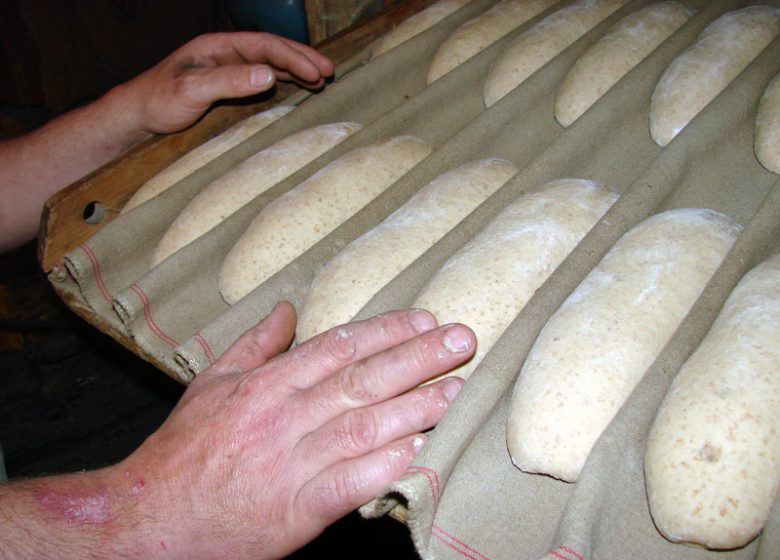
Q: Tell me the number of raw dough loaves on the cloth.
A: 13